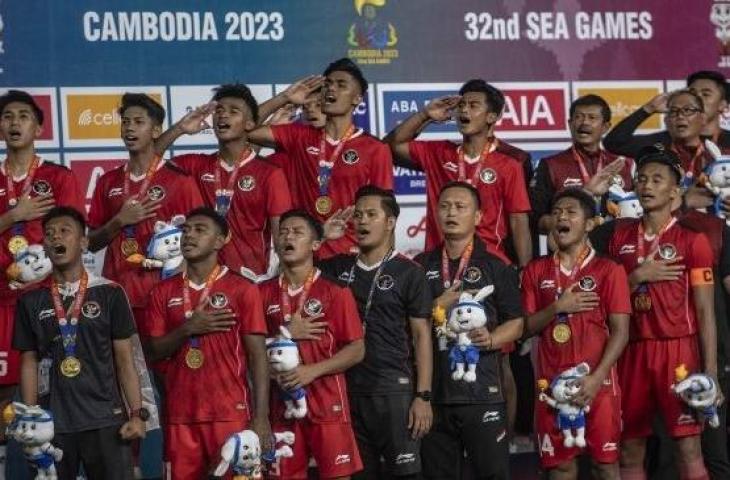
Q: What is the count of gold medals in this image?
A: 7